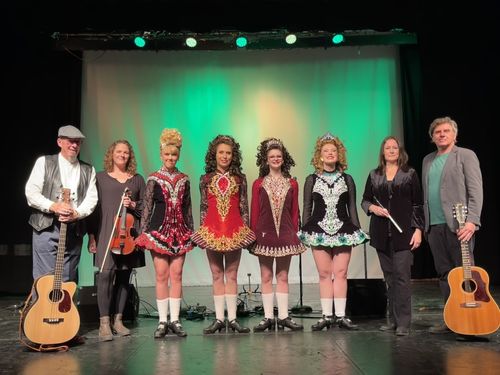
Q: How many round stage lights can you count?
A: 5